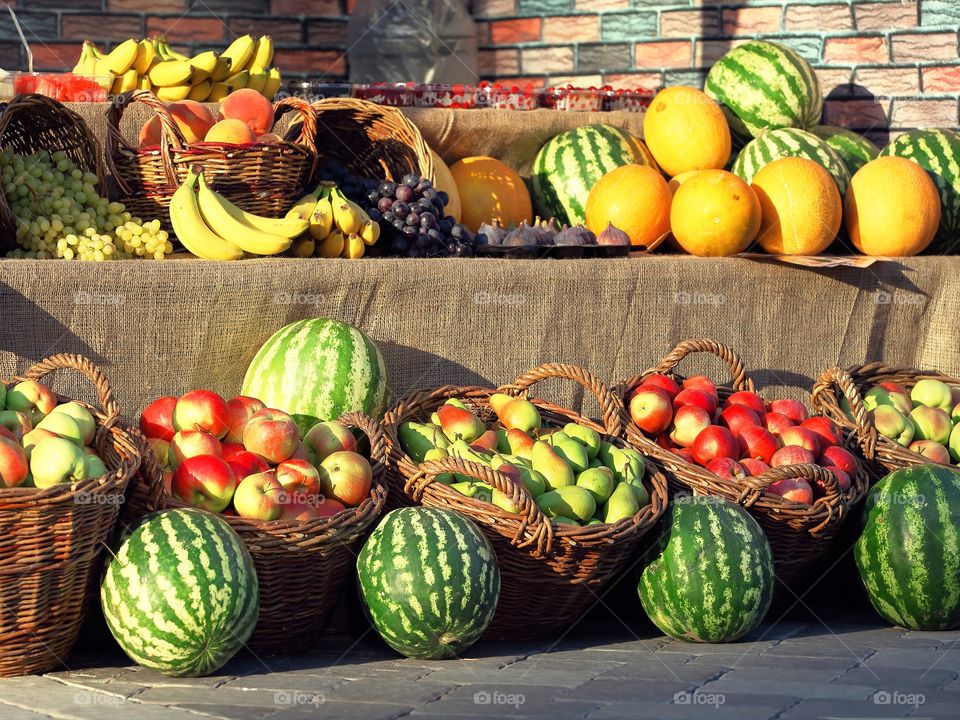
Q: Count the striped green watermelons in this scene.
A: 10